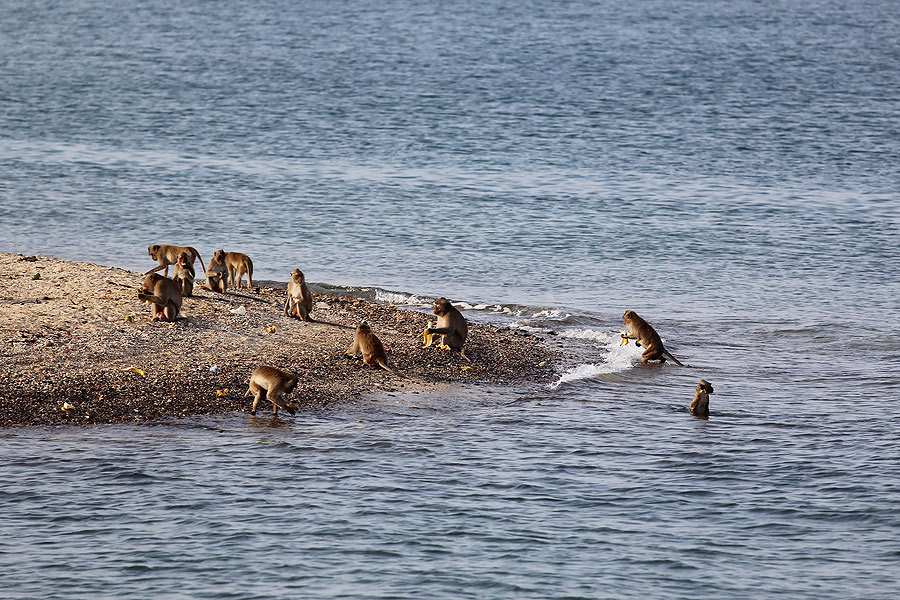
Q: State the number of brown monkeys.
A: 11